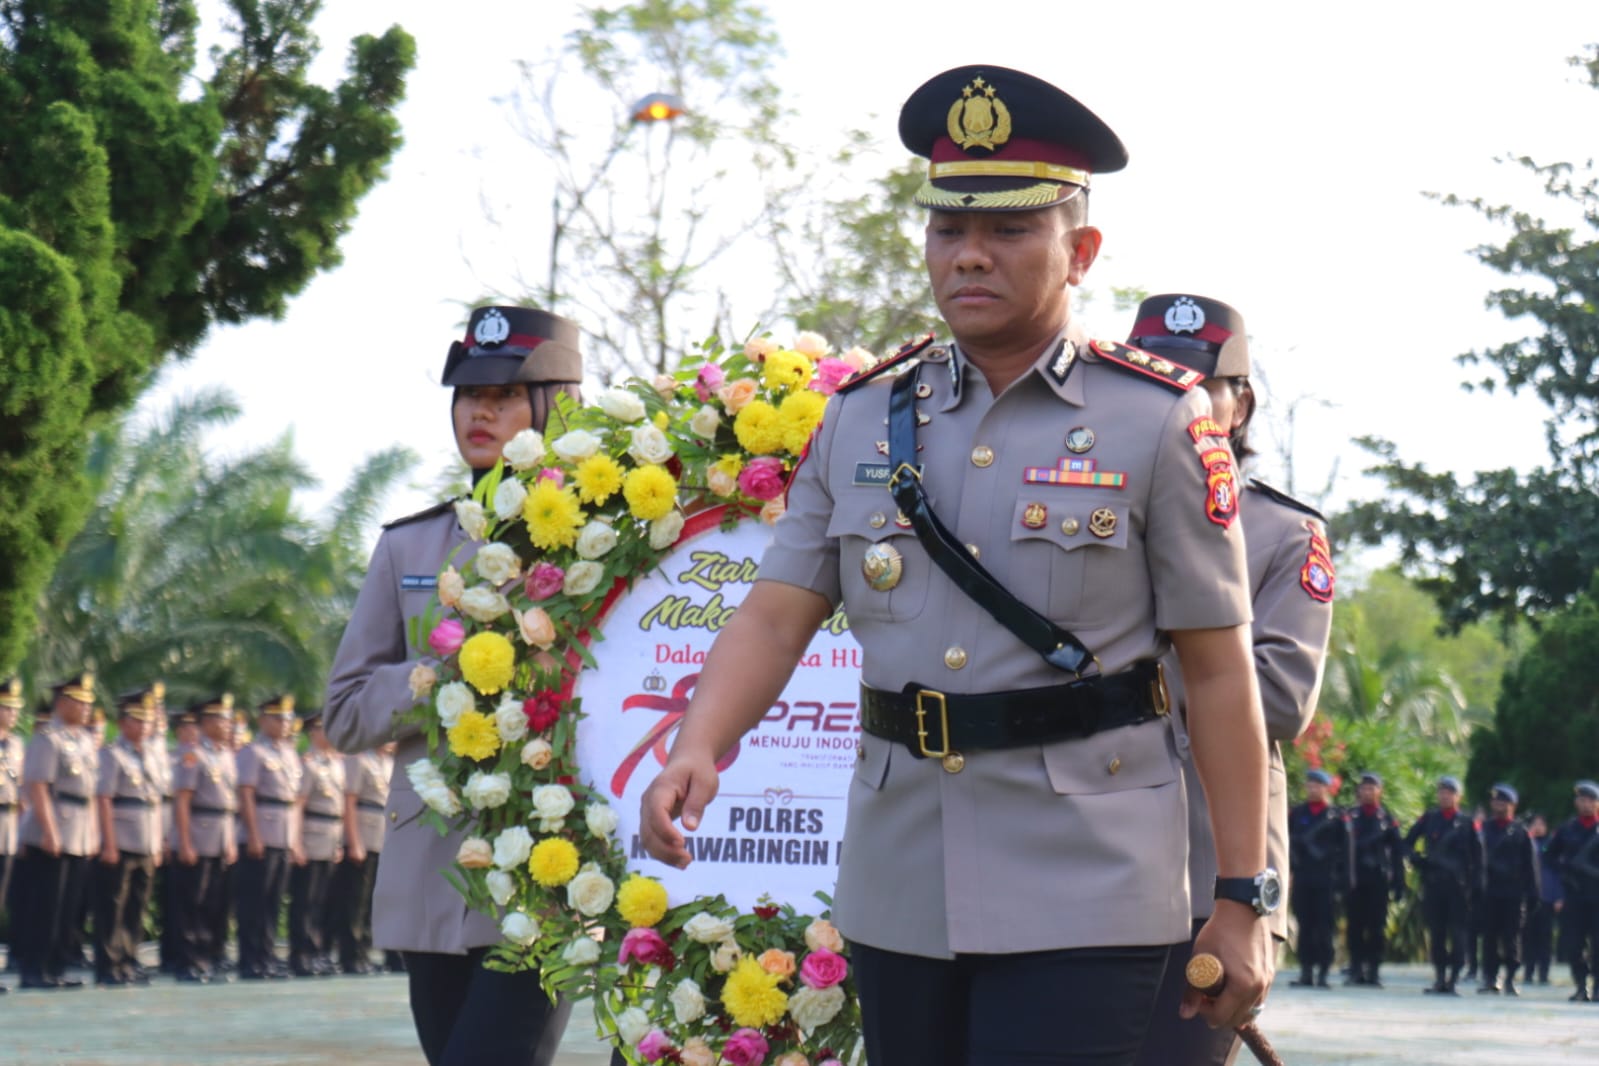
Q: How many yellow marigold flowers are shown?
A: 11